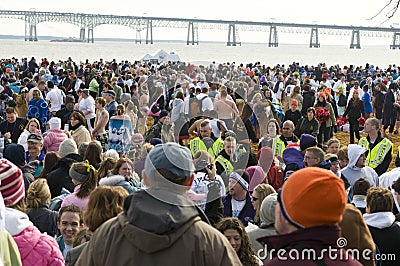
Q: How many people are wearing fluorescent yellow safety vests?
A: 4